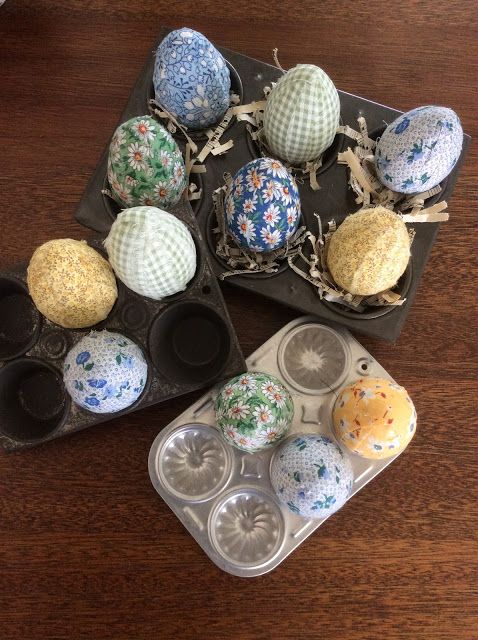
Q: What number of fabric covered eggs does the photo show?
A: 12